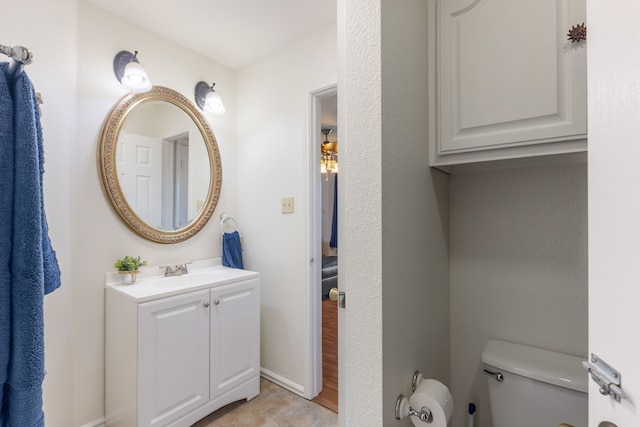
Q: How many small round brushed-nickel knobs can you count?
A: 2